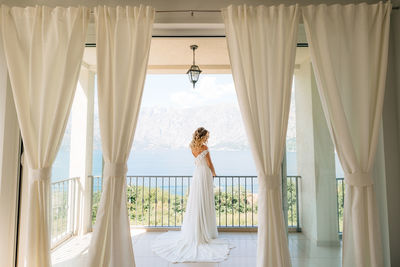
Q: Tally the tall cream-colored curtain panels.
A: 4